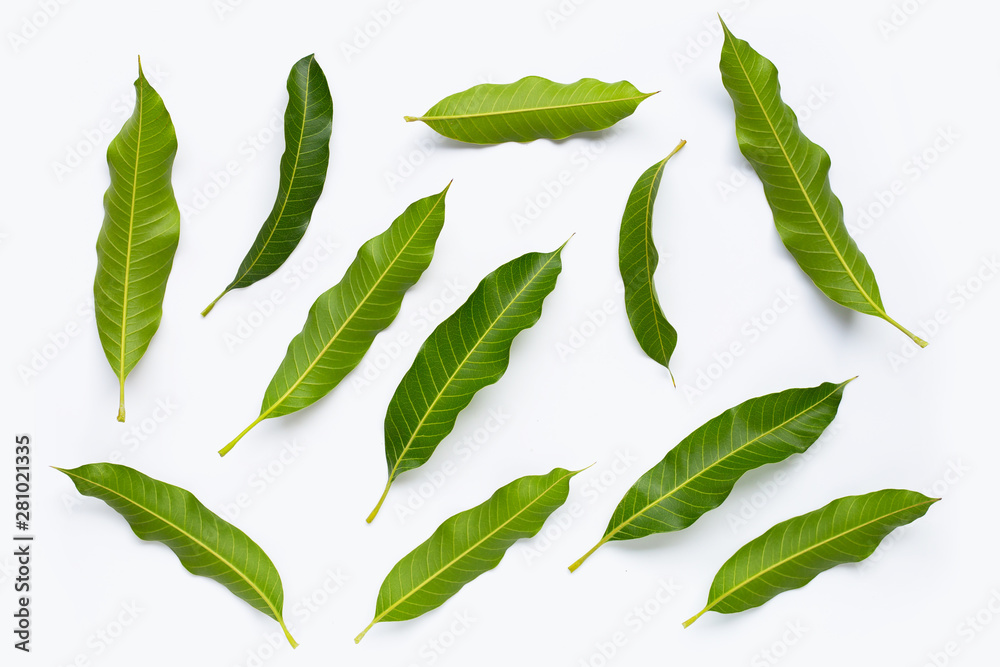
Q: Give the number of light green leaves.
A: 7